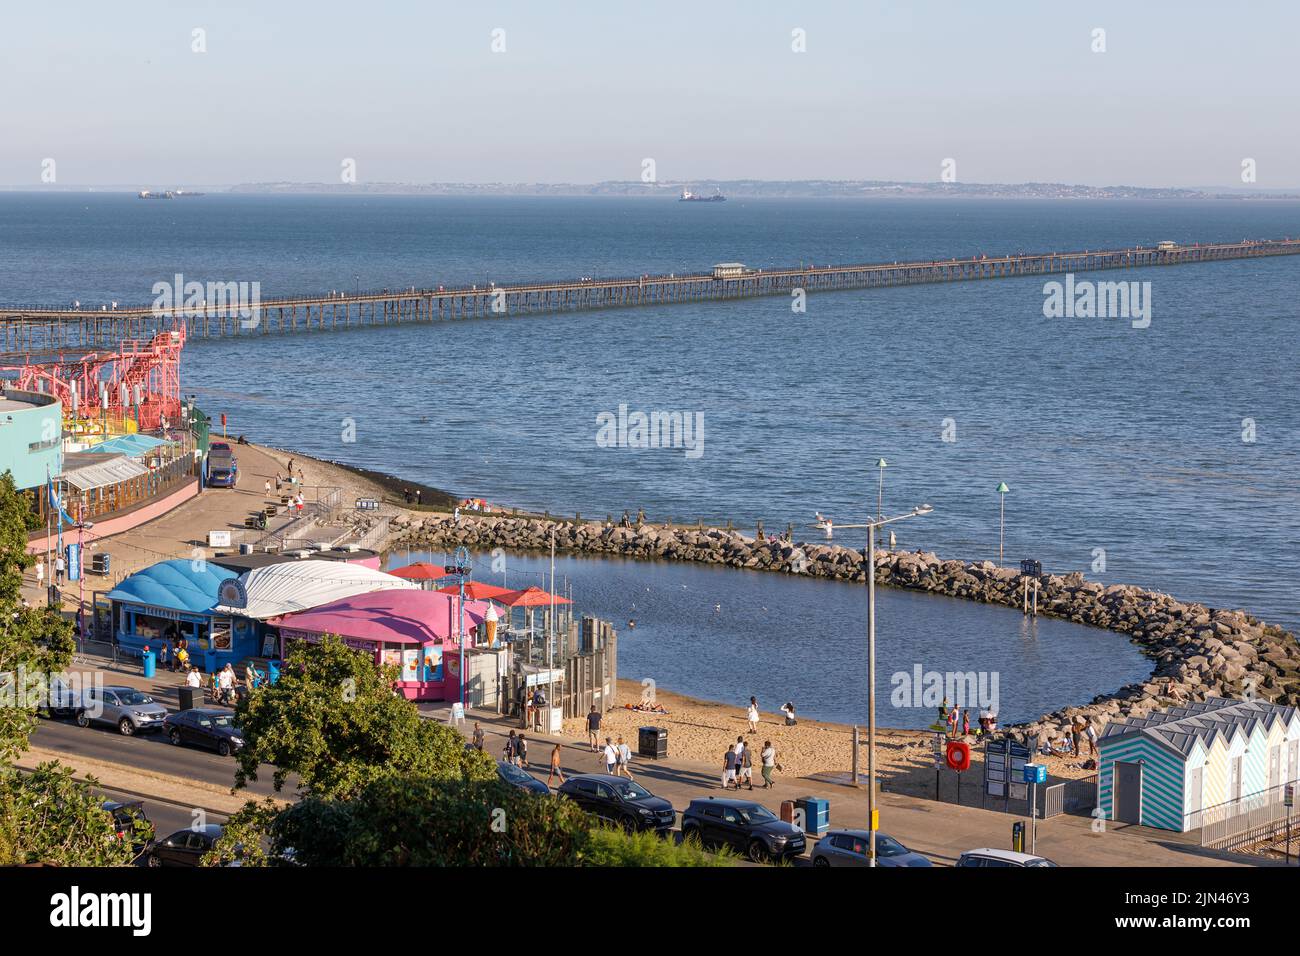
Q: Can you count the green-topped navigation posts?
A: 2